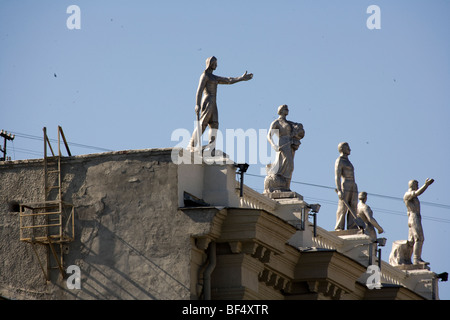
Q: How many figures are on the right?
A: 5